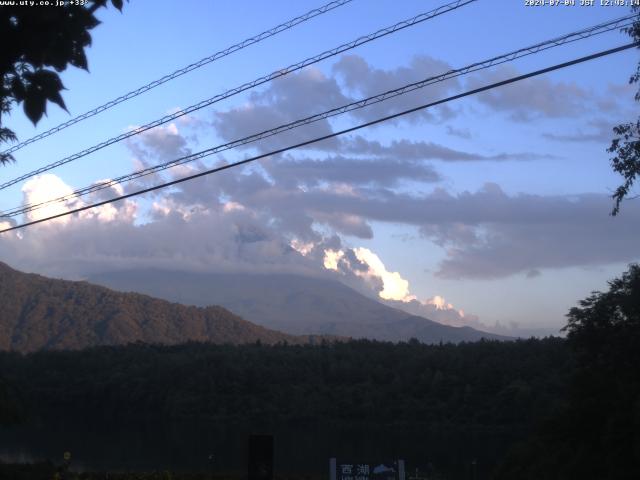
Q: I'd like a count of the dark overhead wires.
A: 4